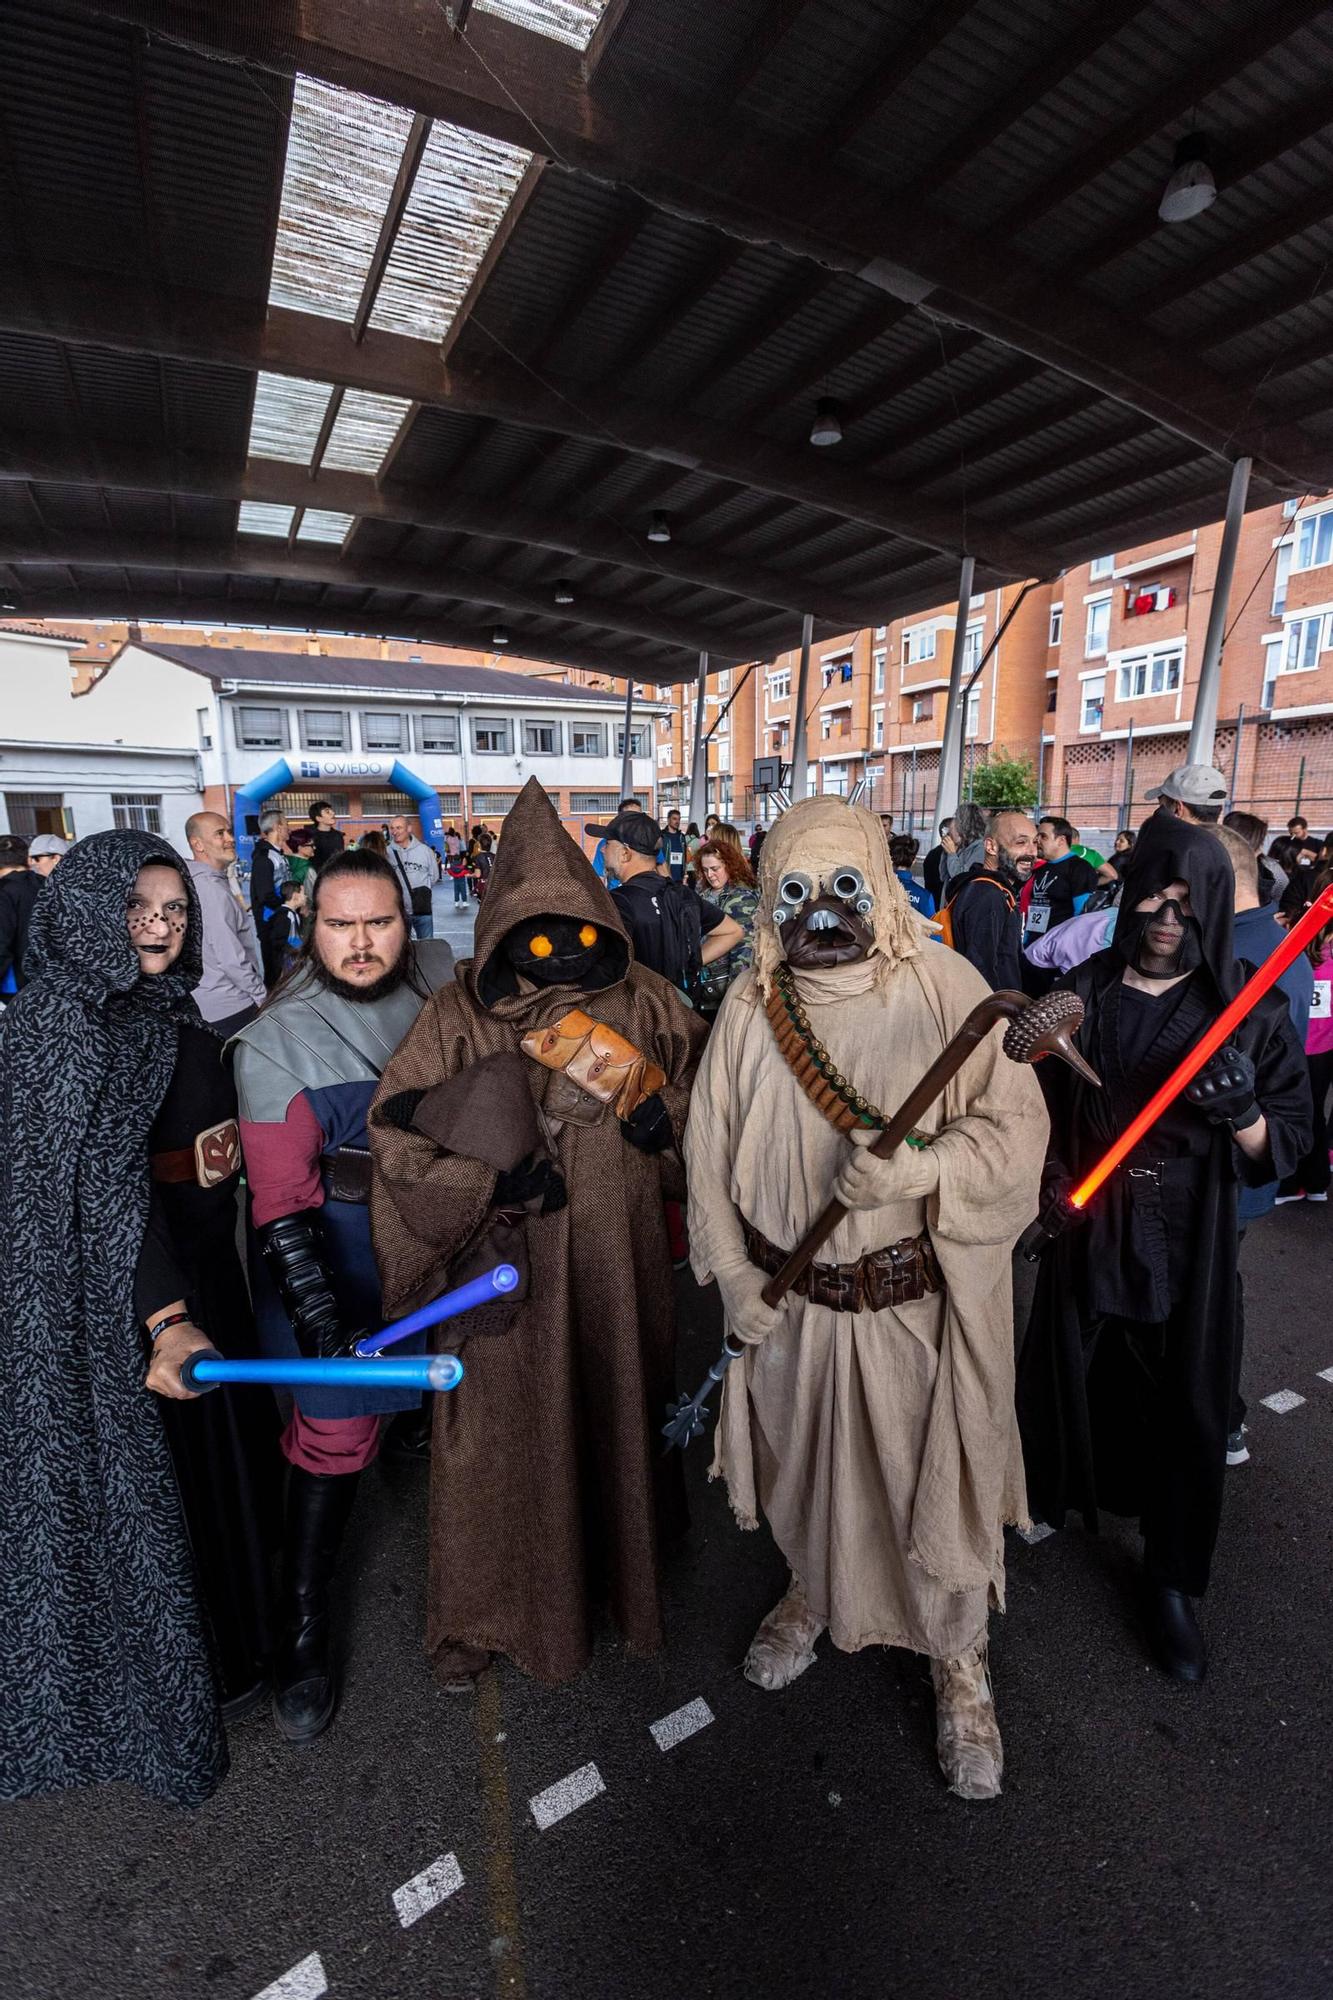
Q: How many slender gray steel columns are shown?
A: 5